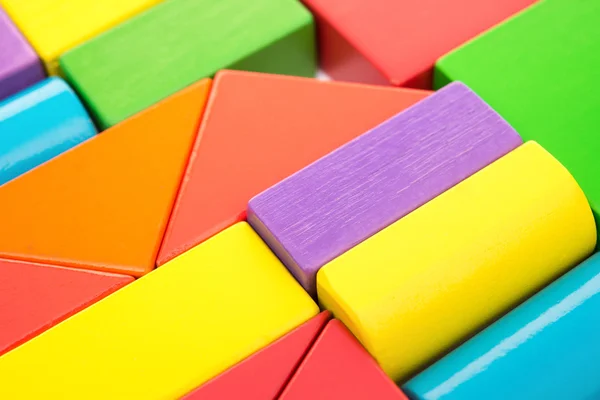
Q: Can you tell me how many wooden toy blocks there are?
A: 15